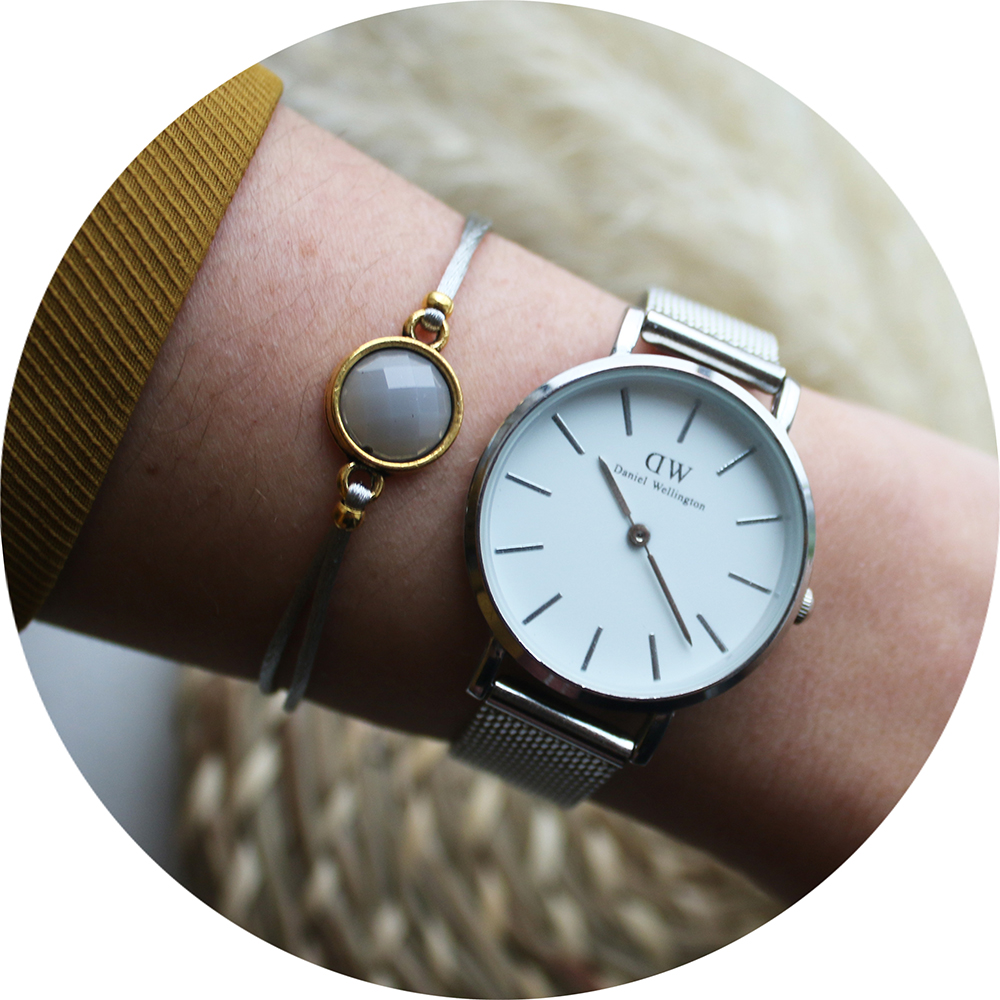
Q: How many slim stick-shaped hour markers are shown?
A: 12